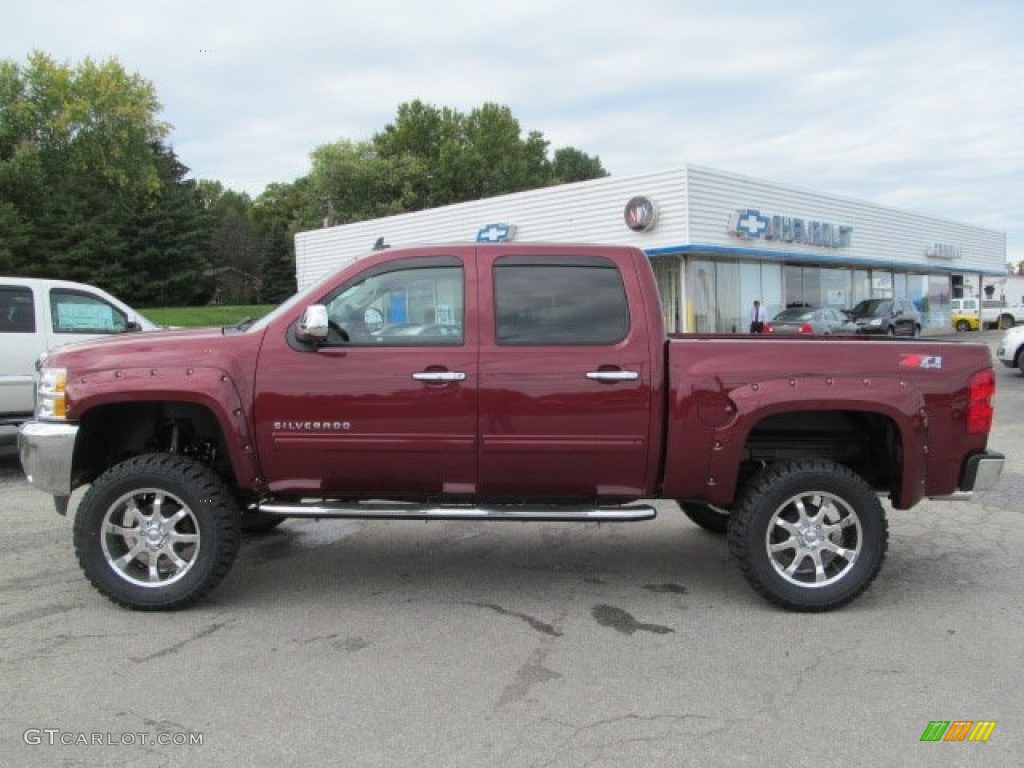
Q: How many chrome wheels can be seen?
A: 2